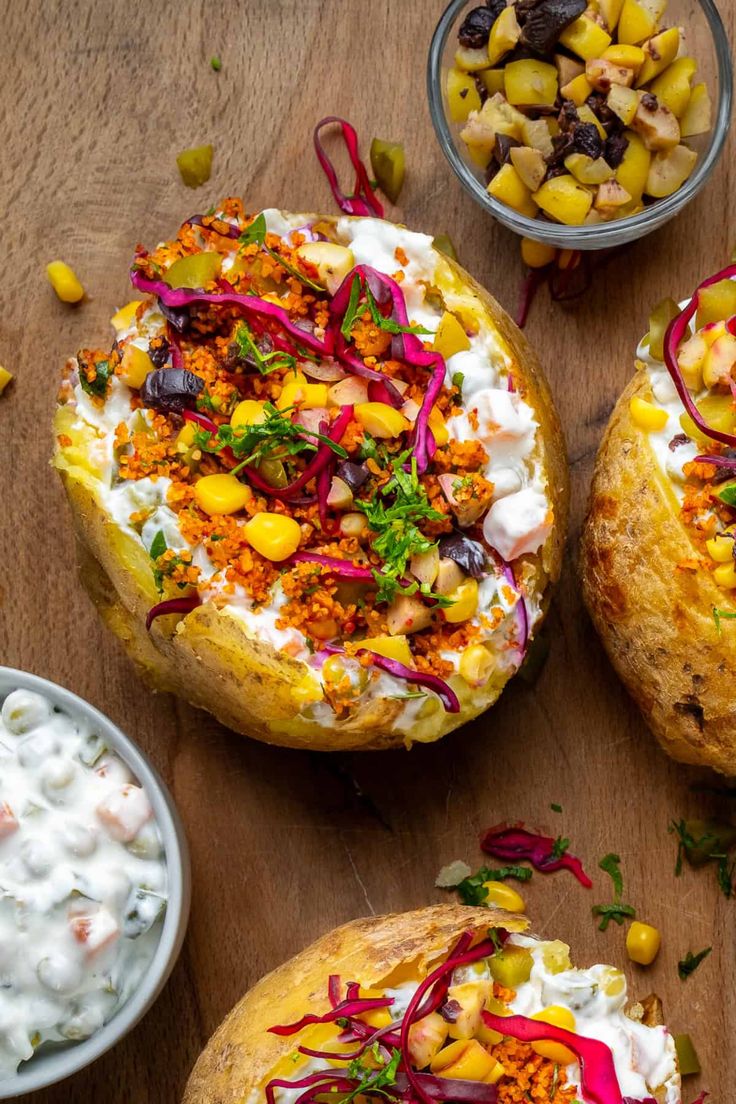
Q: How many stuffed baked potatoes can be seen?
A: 3